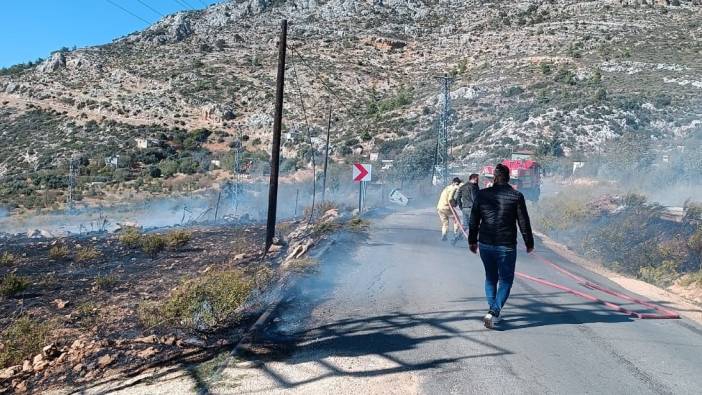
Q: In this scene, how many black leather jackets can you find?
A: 1